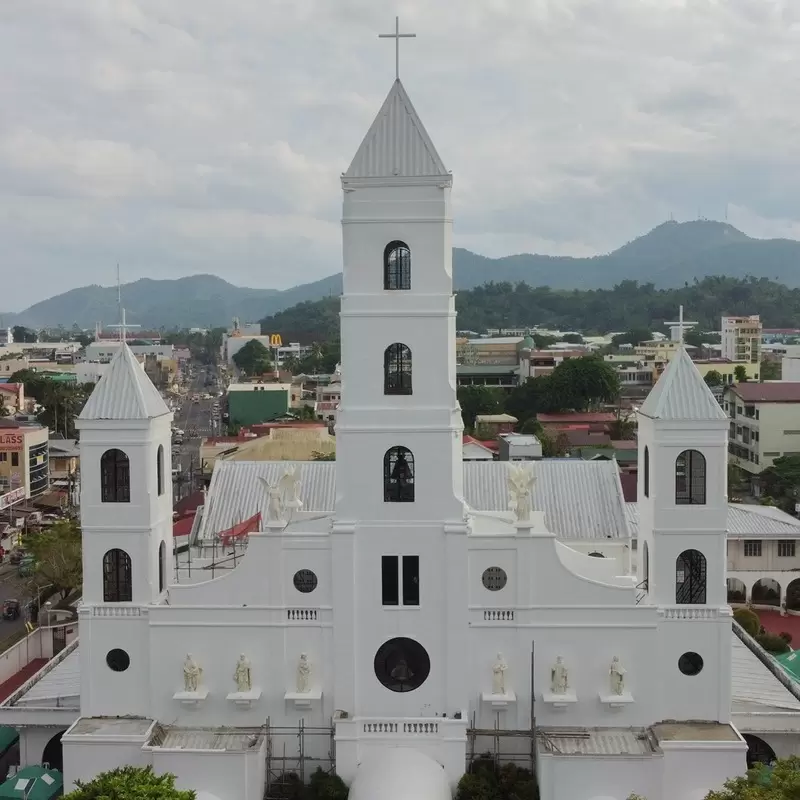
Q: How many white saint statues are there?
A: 6